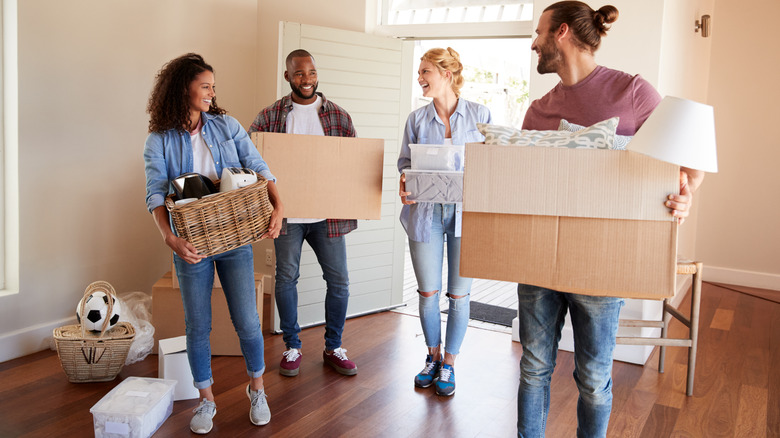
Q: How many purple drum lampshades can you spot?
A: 0